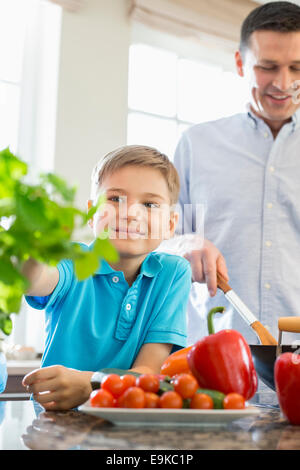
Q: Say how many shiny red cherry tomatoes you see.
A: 10